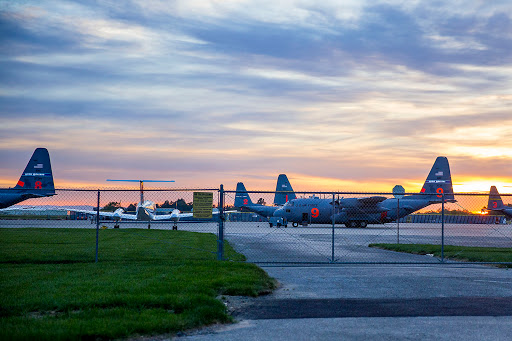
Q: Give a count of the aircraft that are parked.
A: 6